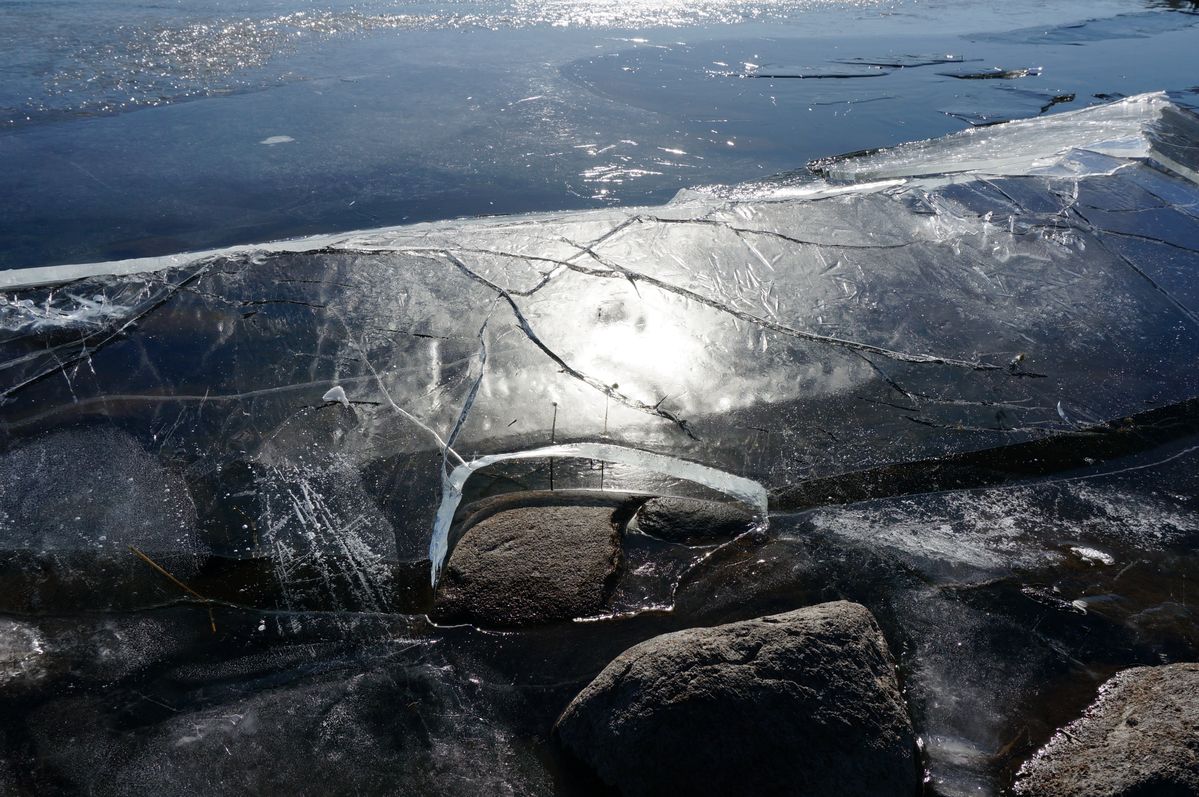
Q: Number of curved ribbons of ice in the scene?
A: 1